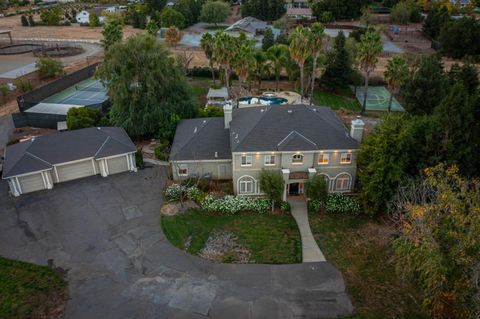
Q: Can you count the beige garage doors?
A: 3